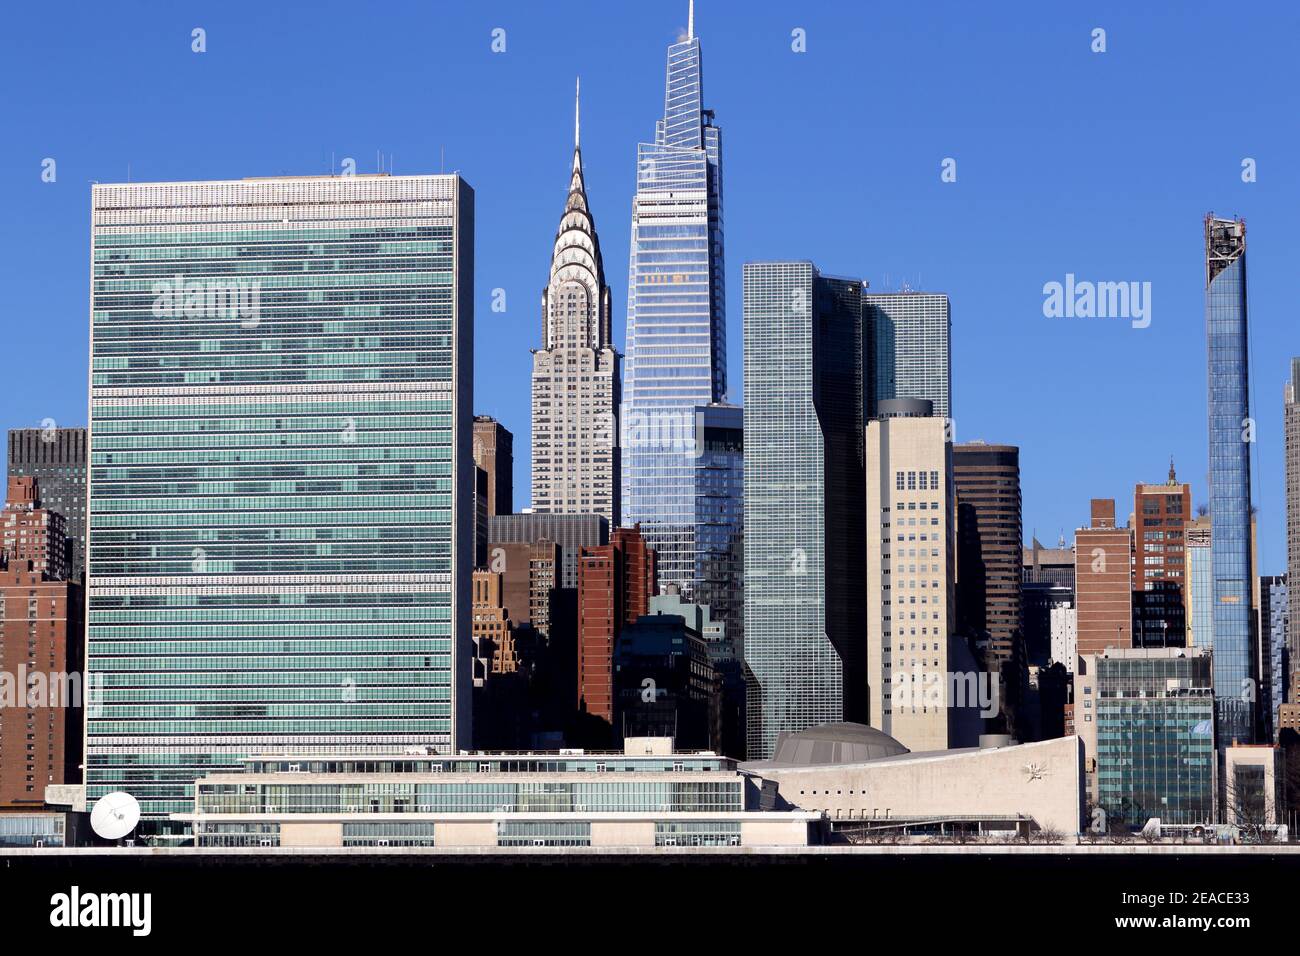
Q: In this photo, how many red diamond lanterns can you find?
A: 0